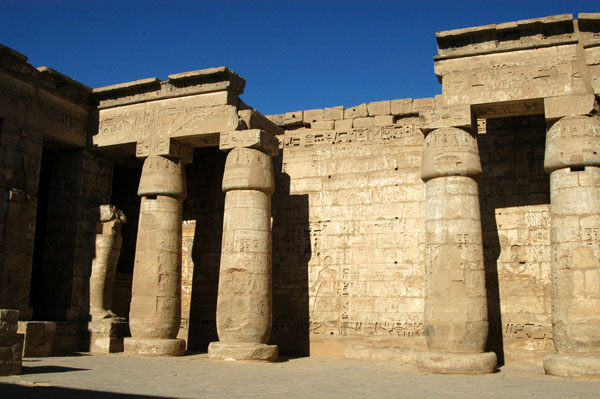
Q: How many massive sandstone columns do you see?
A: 4